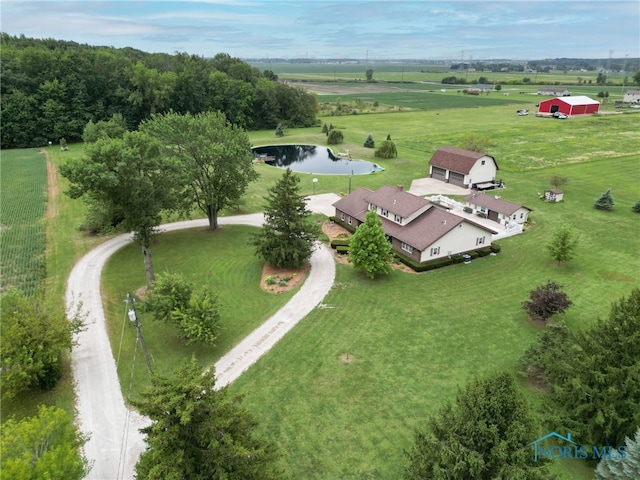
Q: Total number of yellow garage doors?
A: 0